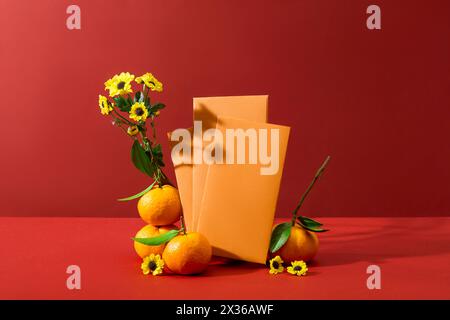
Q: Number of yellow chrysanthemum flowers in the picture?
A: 7